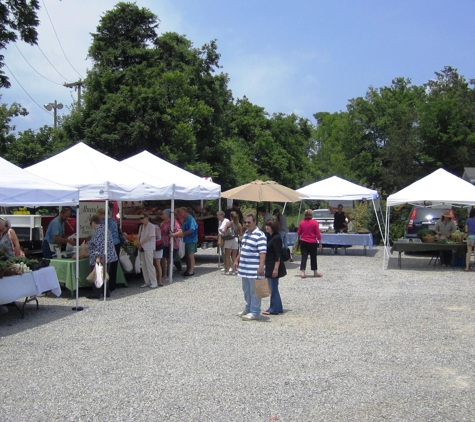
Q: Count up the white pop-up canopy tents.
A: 5